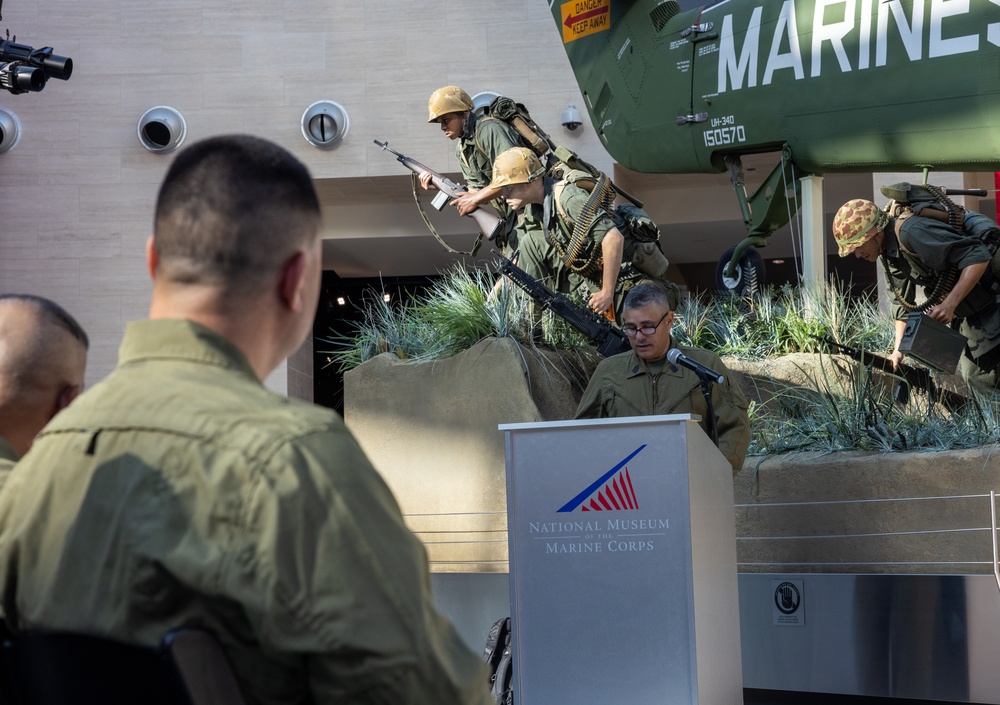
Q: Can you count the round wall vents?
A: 4